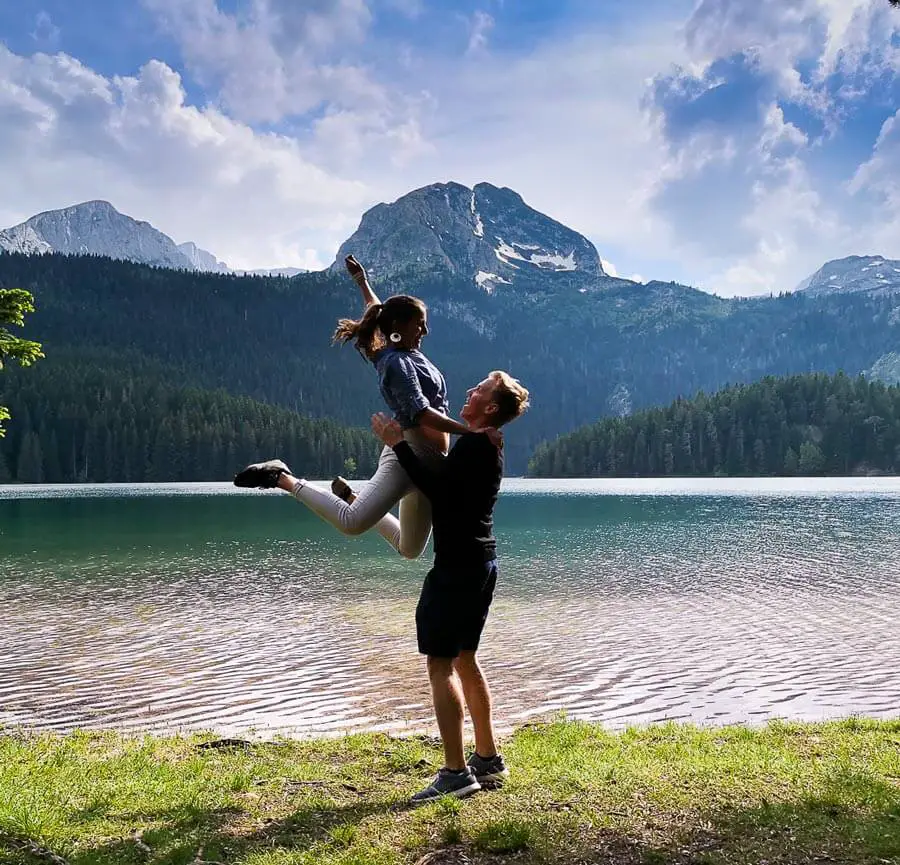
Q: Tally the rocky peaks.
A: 3